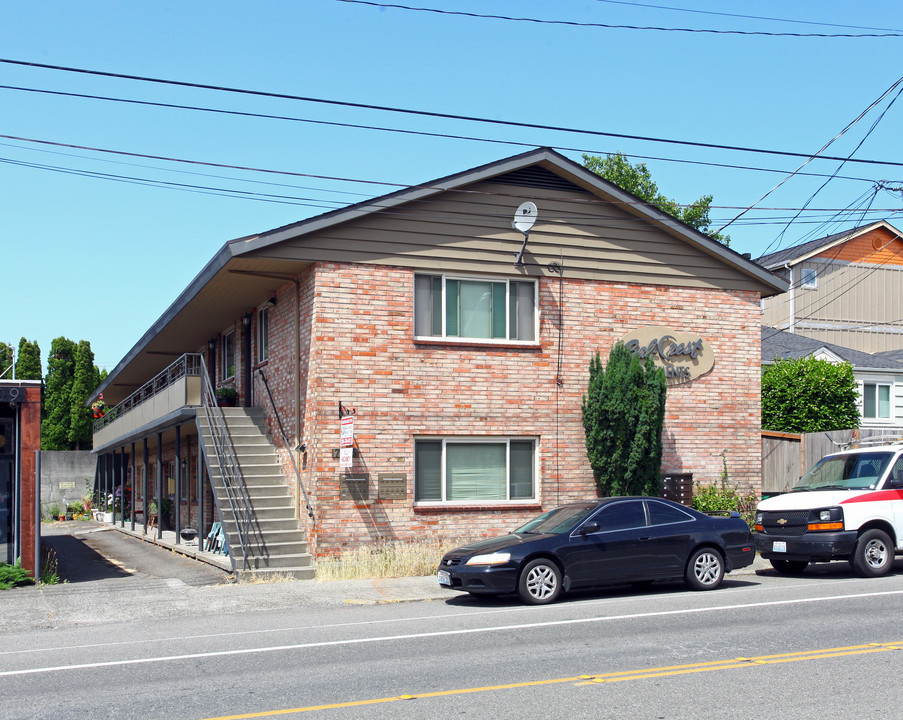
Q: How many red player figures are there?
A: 0